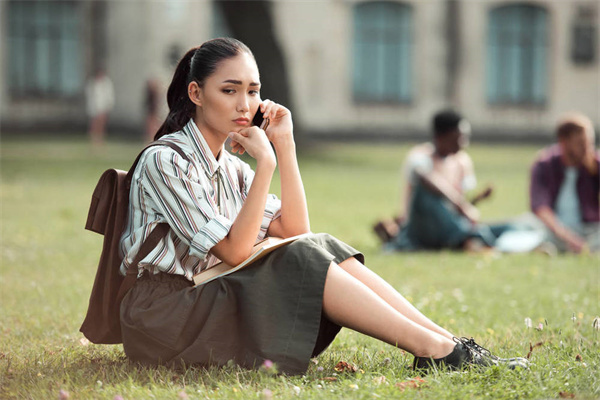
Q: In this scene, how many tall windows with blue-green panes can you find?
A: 3